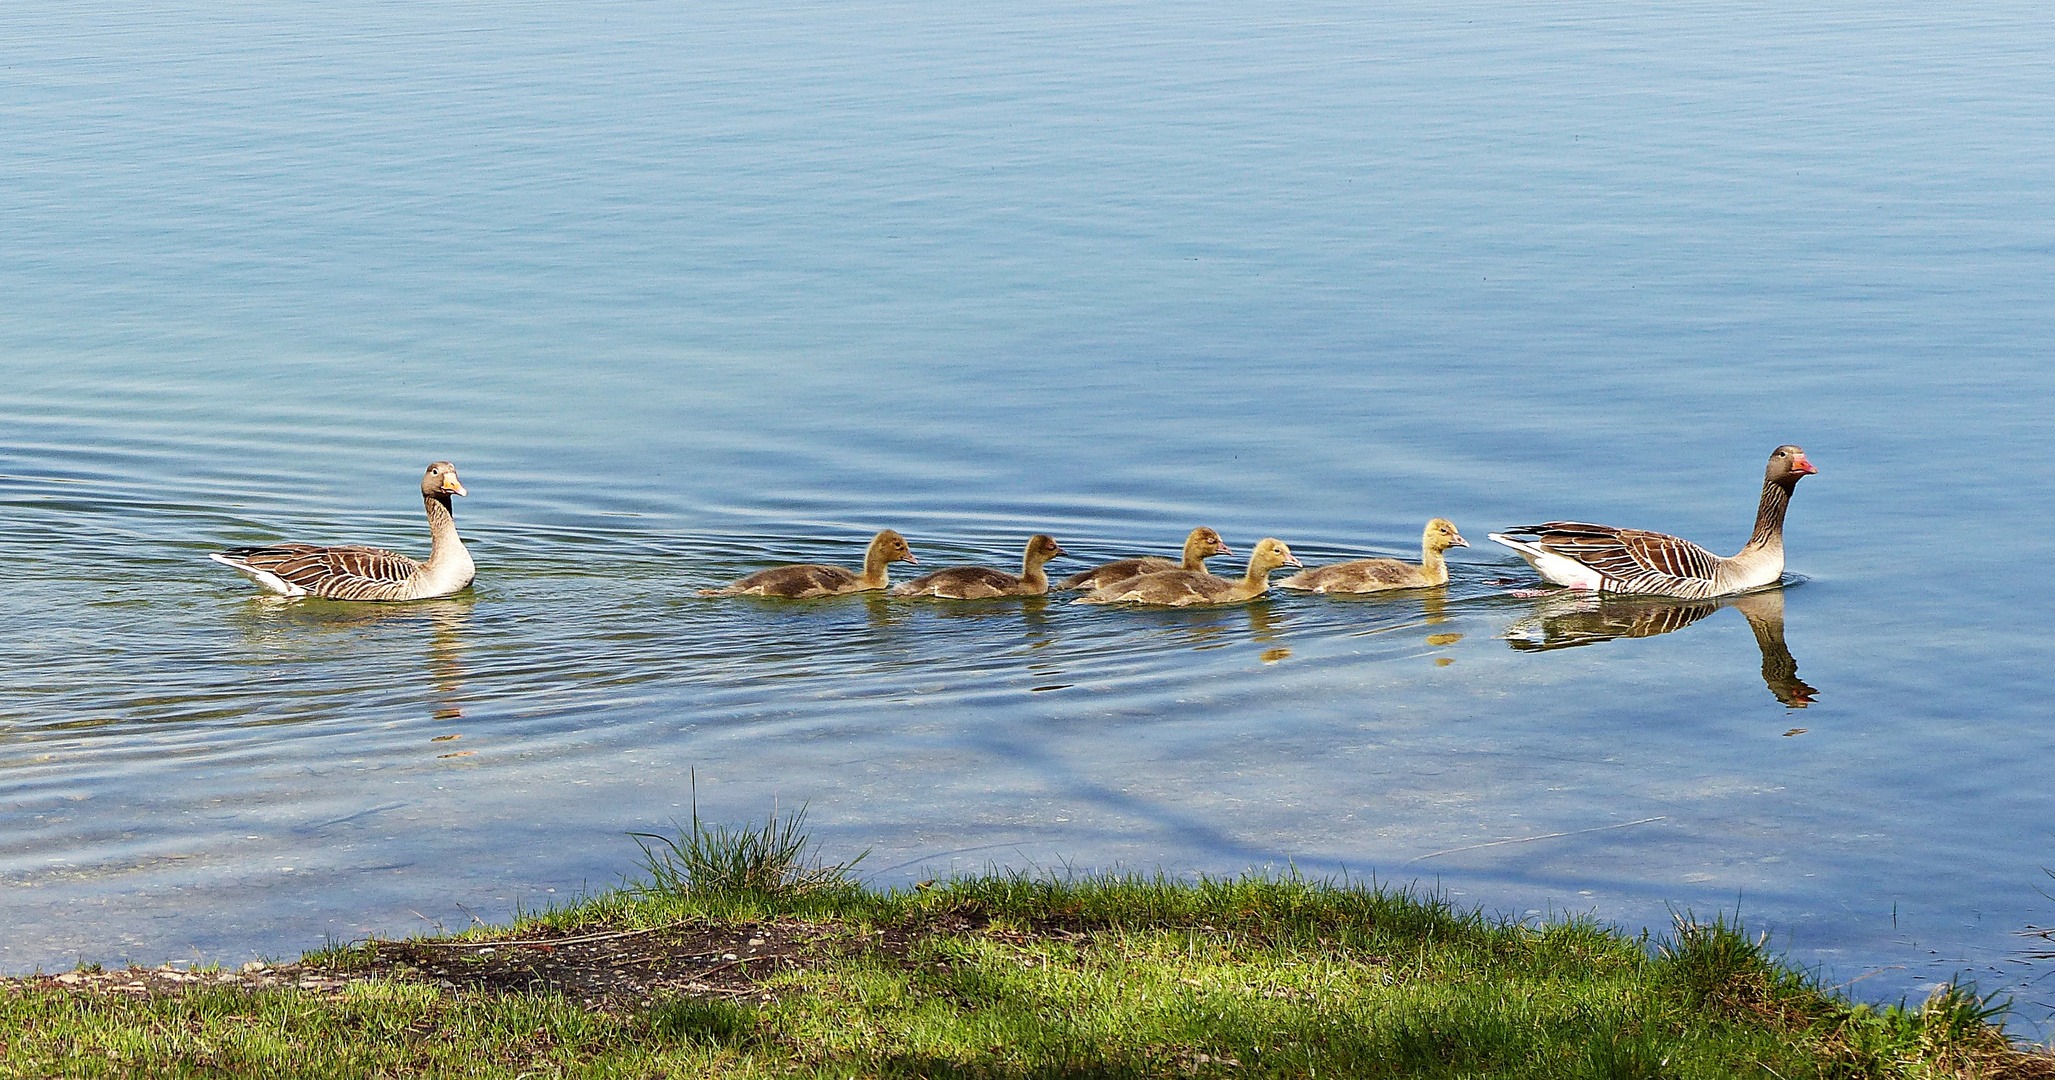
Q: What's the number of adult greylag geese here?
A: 2